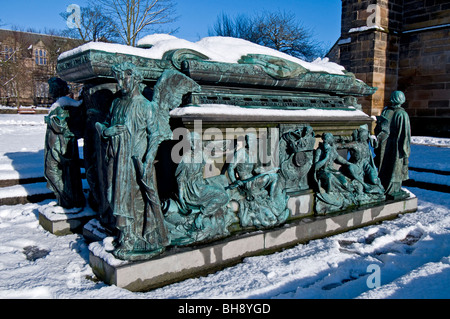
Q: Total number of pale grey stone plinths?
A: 2